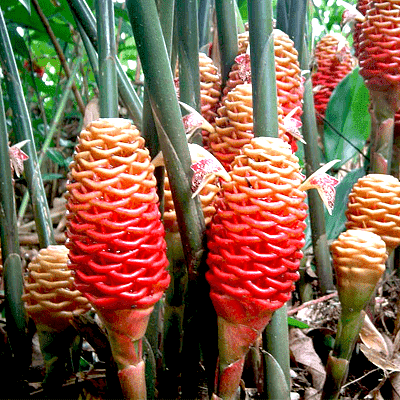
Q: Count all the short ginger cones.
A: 3